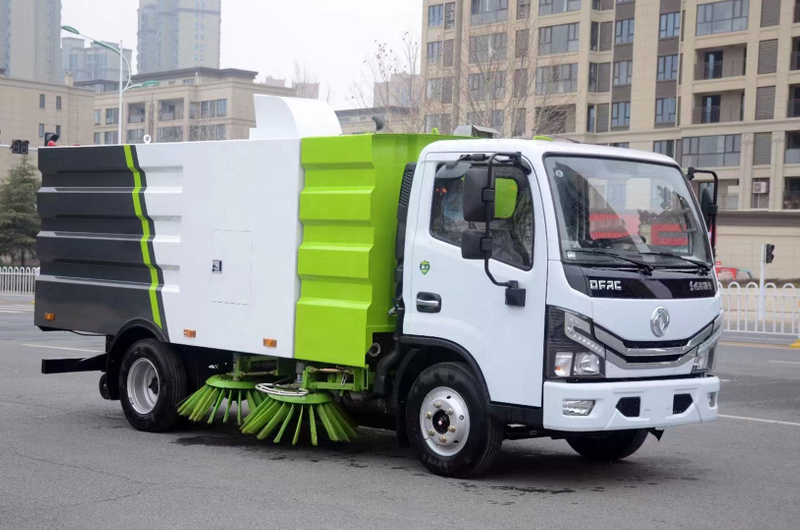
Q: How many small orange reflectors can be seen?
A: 3